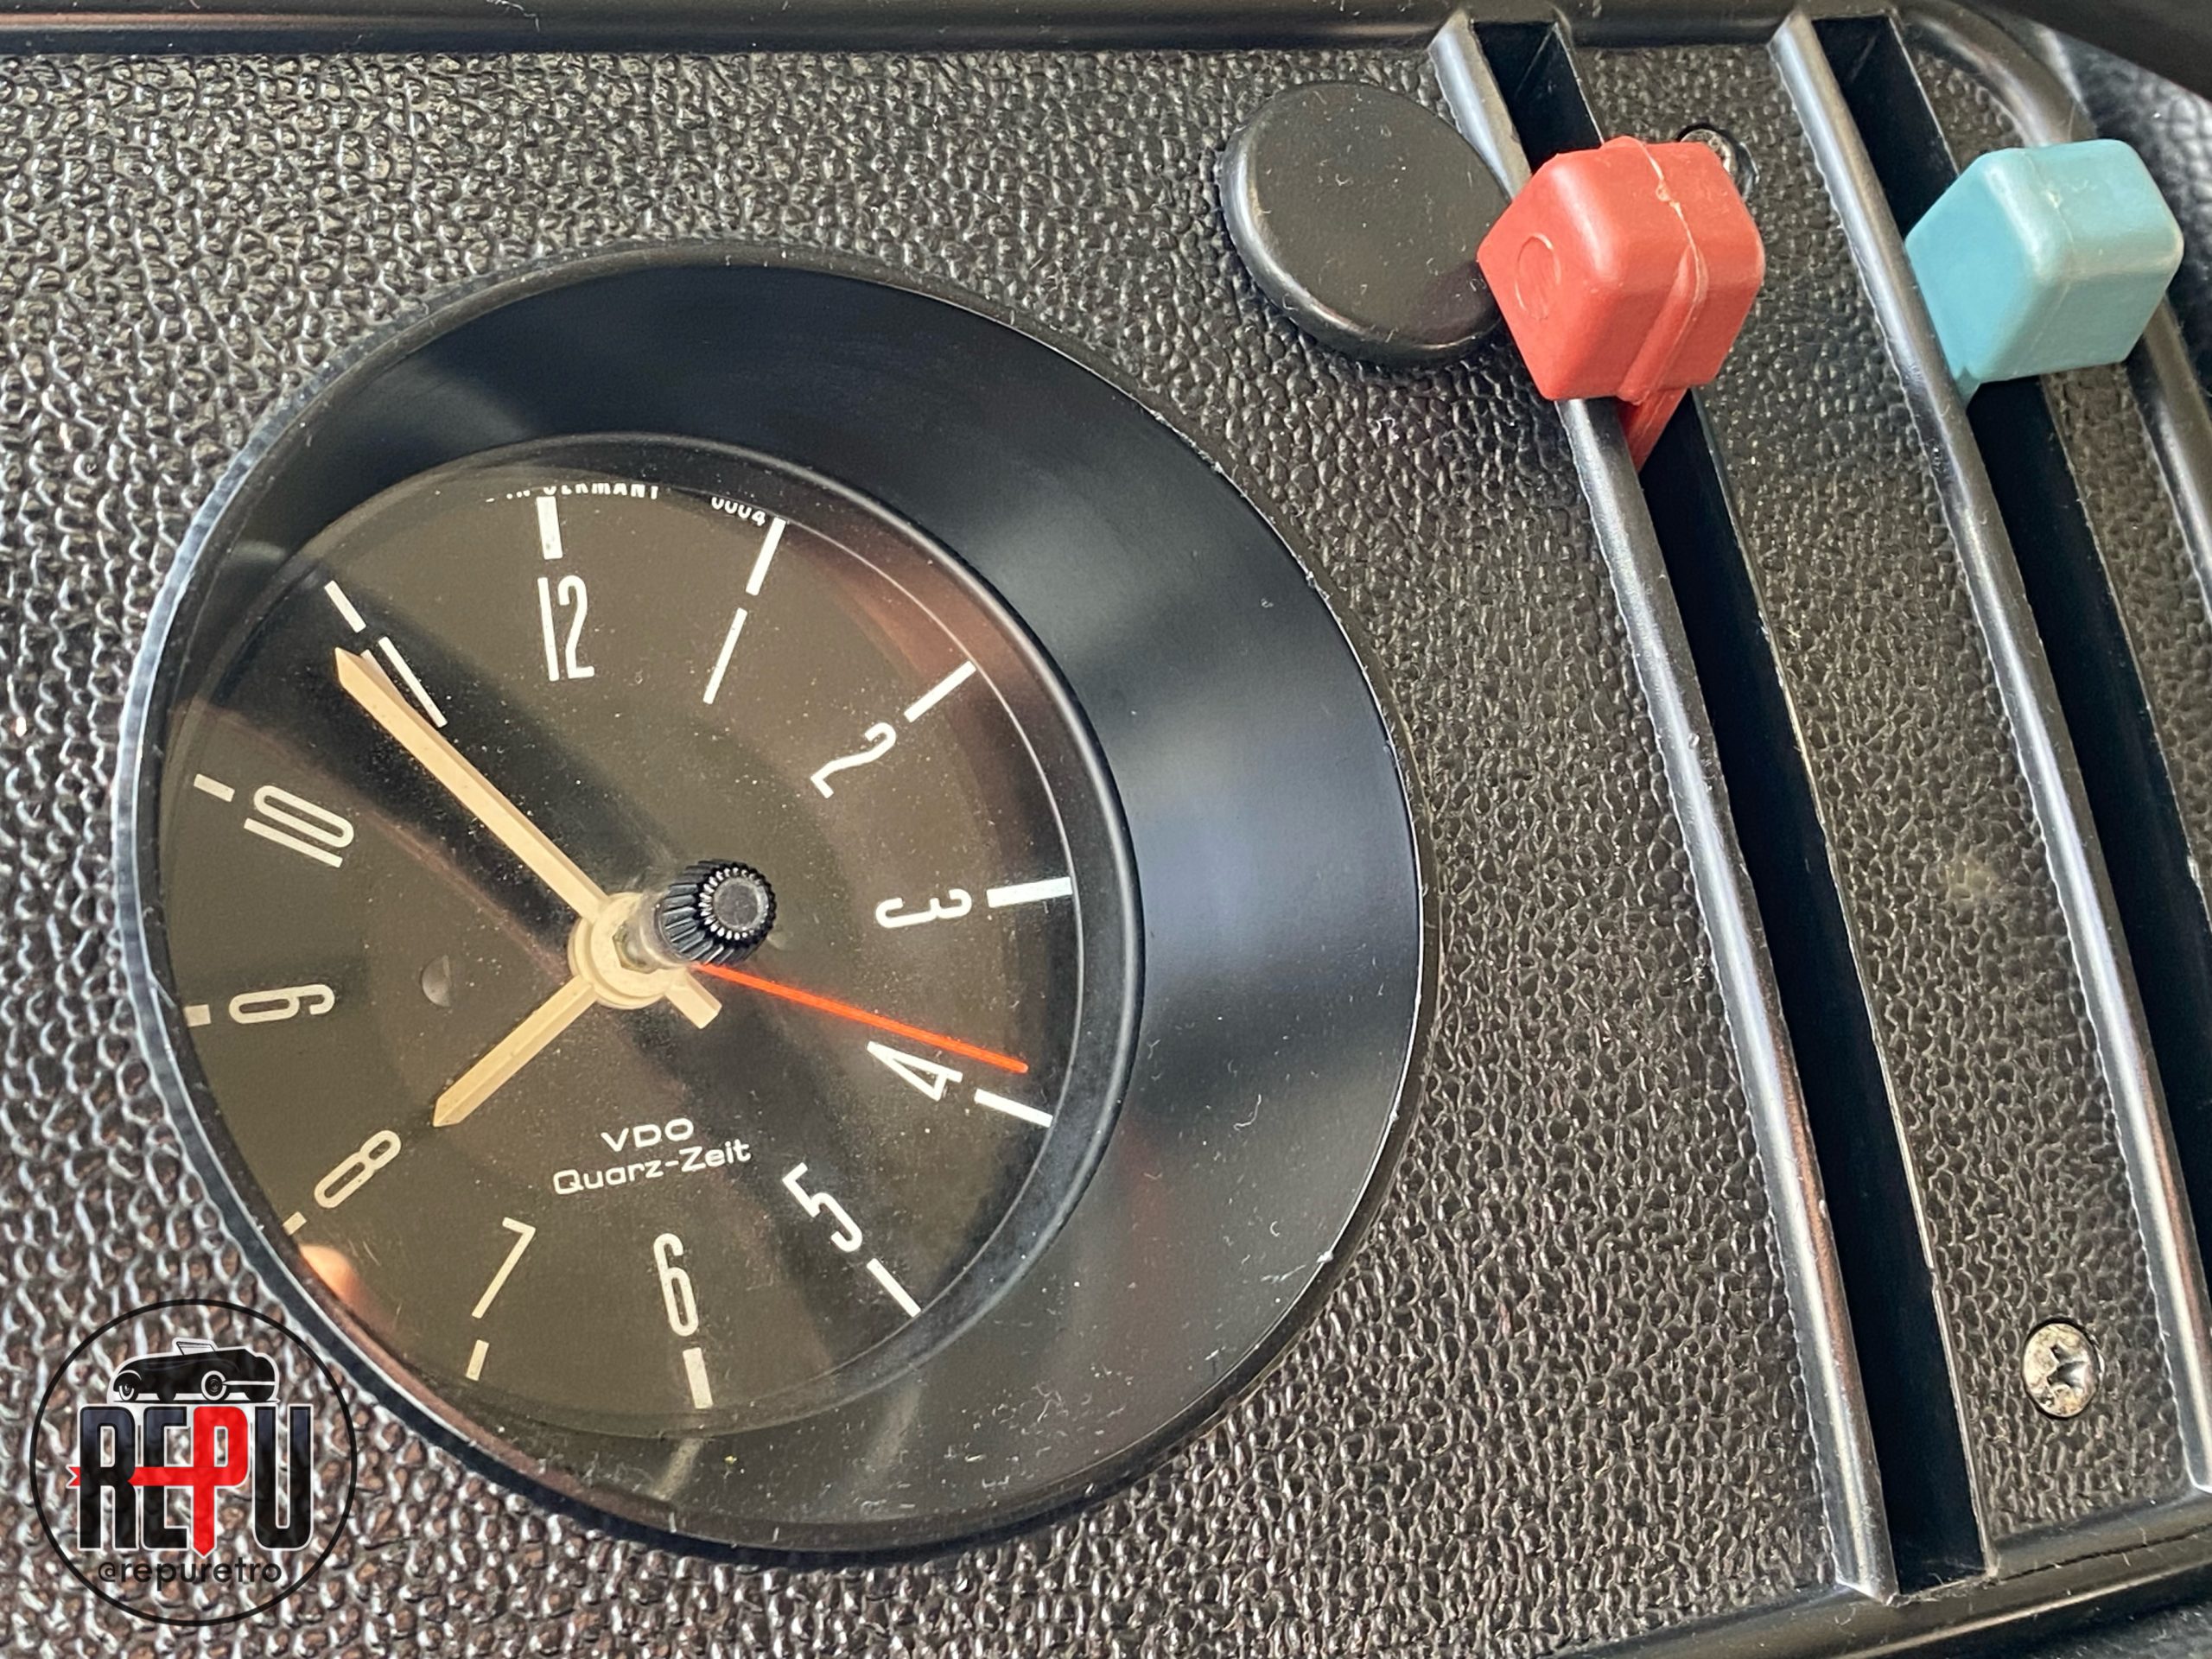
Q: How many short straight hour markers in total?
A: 12